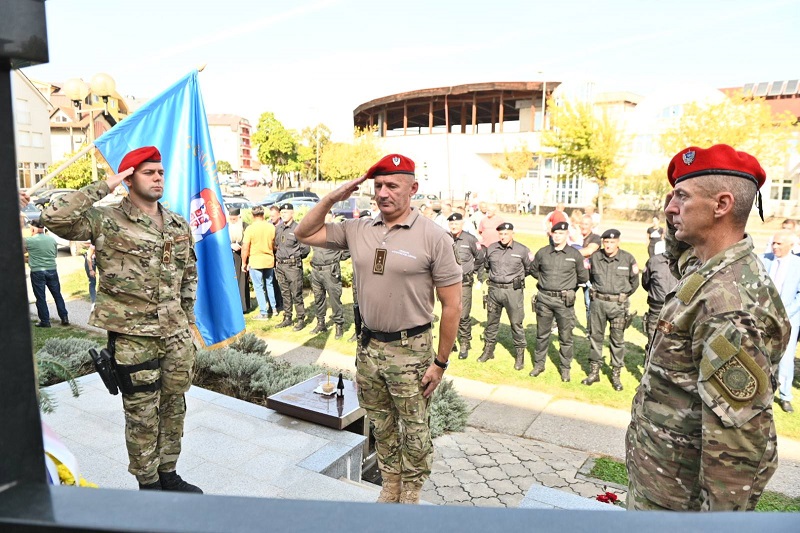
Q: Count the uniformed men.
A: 11